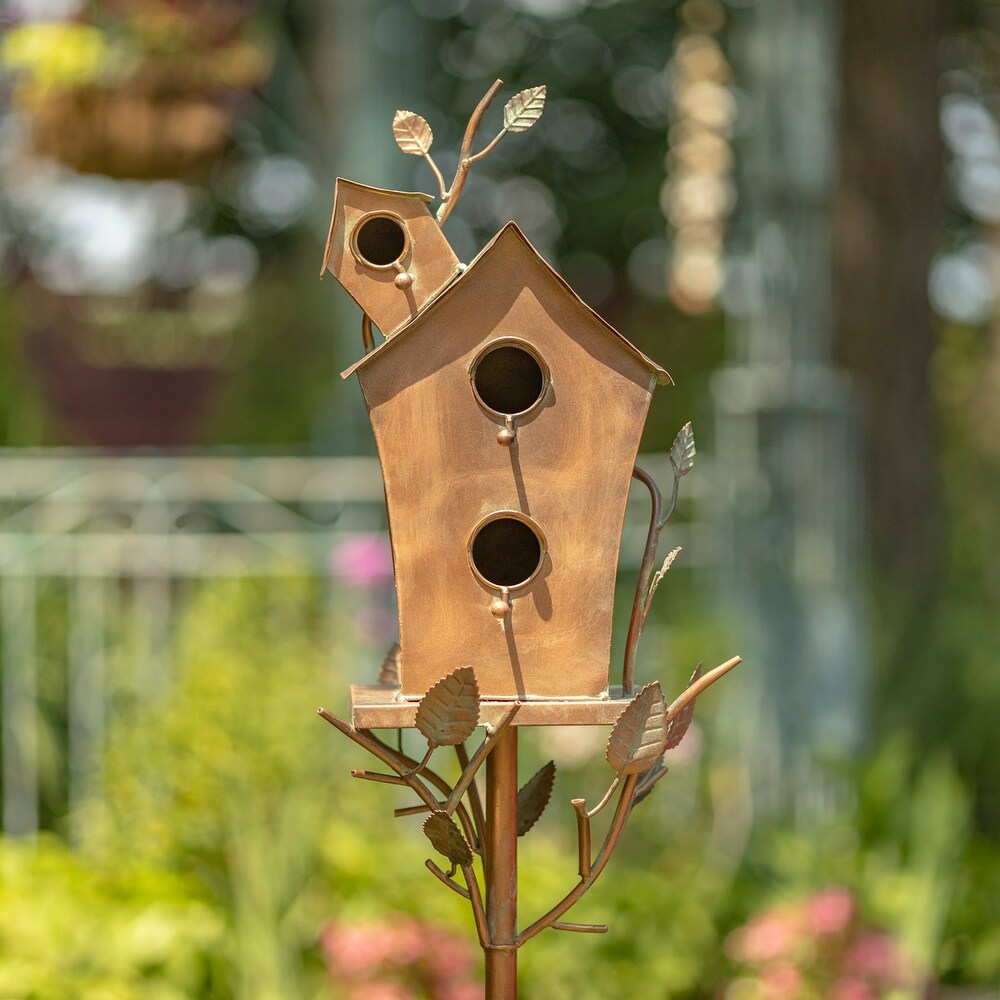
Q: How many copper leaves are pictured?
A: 11